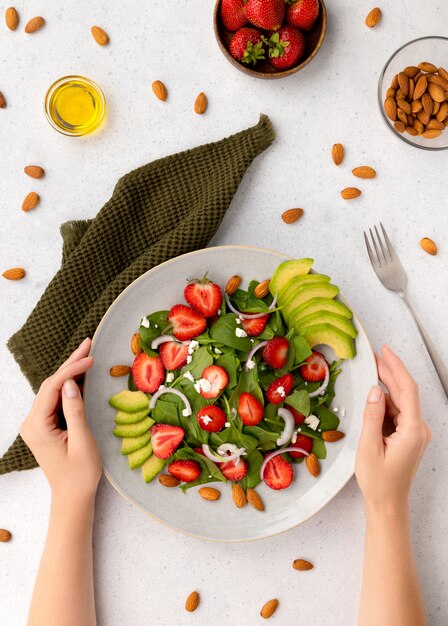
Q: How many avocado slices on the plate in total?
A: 12